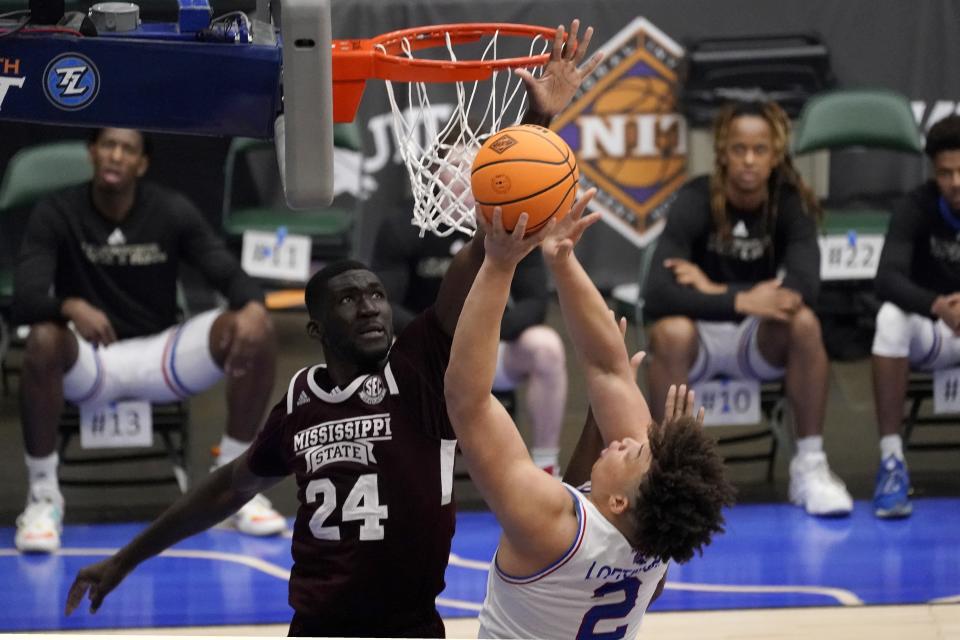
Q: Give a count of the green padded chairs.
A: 3